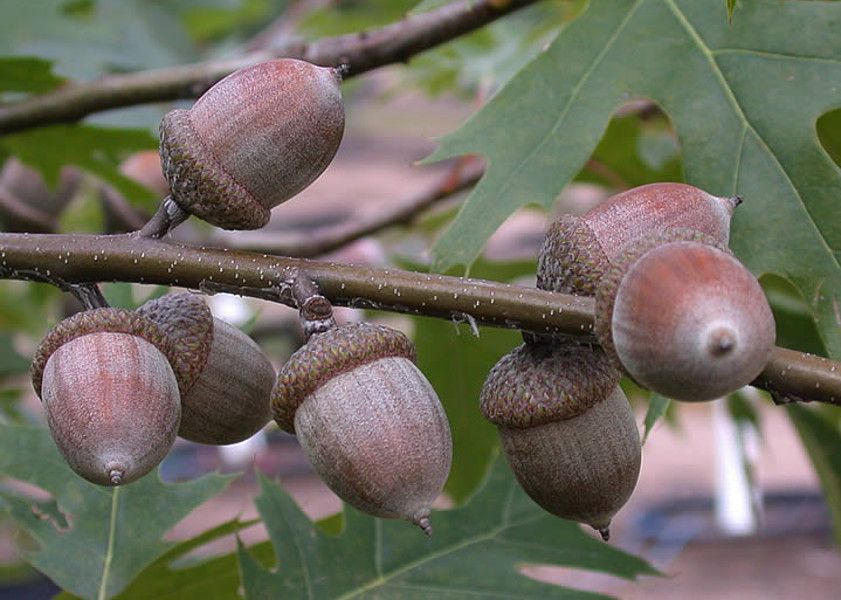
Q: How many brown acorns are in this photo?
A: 7